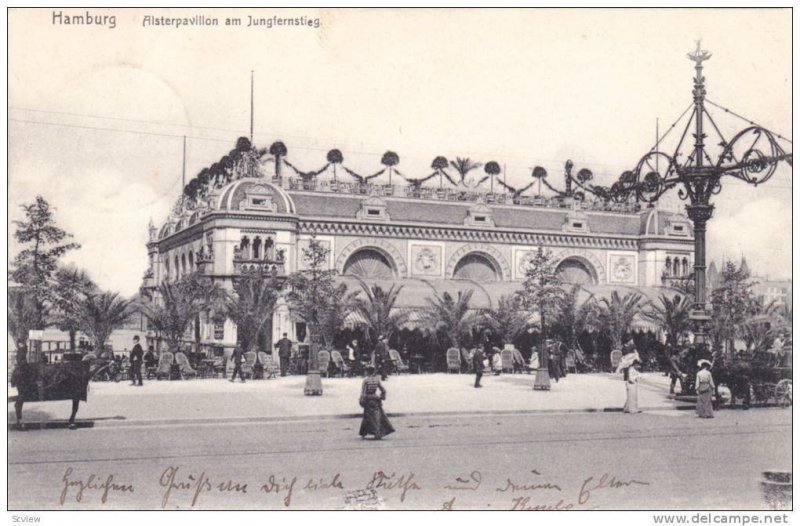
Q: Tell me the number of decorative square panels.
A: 4